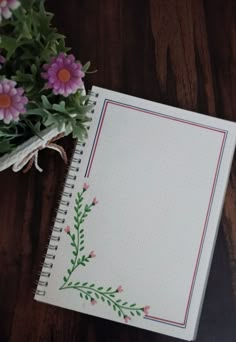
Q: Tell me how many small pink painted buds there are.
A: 8